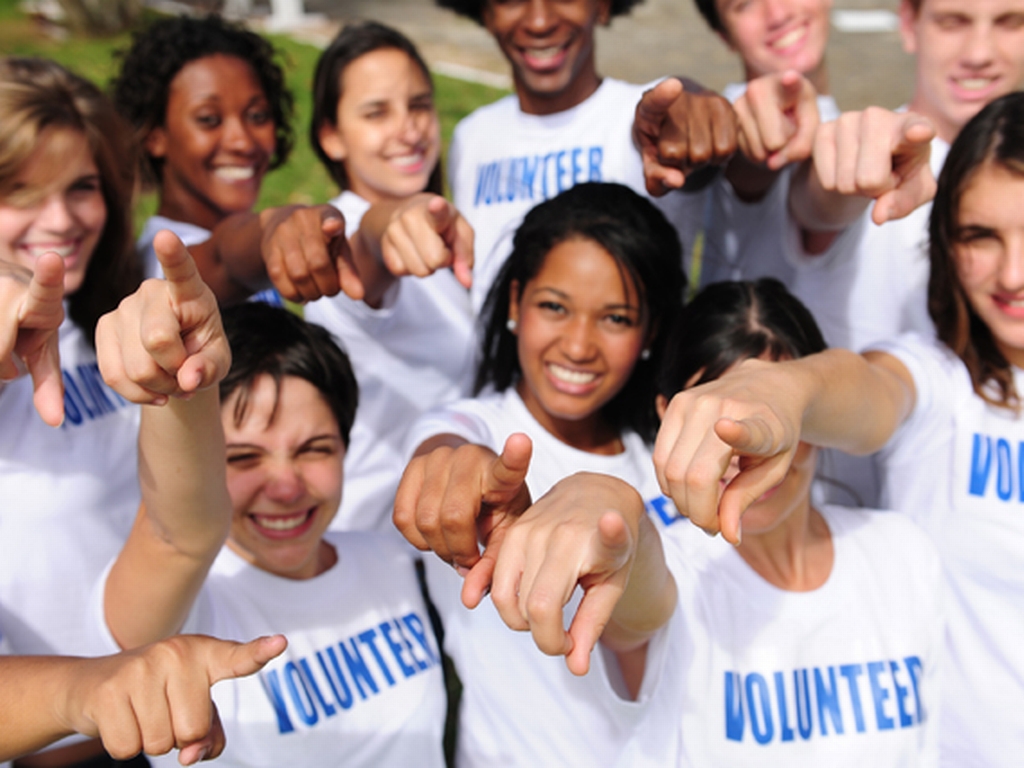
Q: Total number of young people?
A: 10